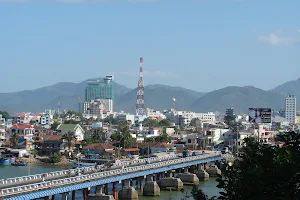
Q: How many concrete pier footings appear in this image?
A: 7